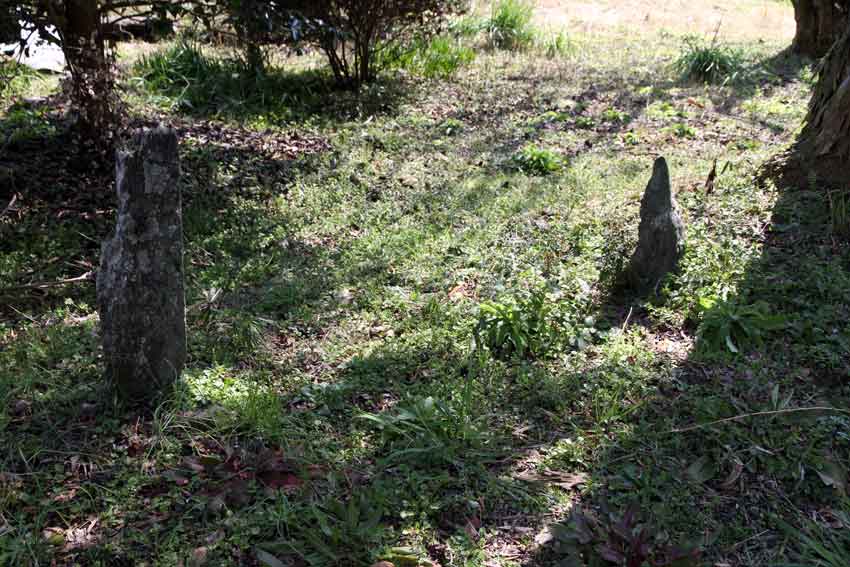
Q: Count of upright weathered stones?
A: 2